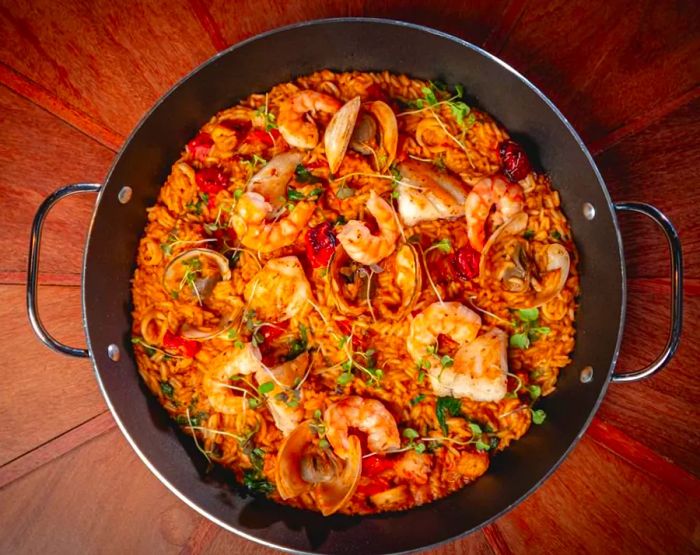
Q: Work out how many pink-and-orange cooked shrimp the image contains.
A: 7